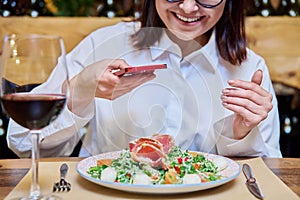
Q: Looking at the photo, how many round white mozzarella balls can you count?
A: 3